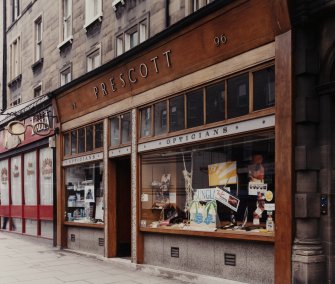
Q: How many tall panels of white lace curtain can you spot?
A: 4